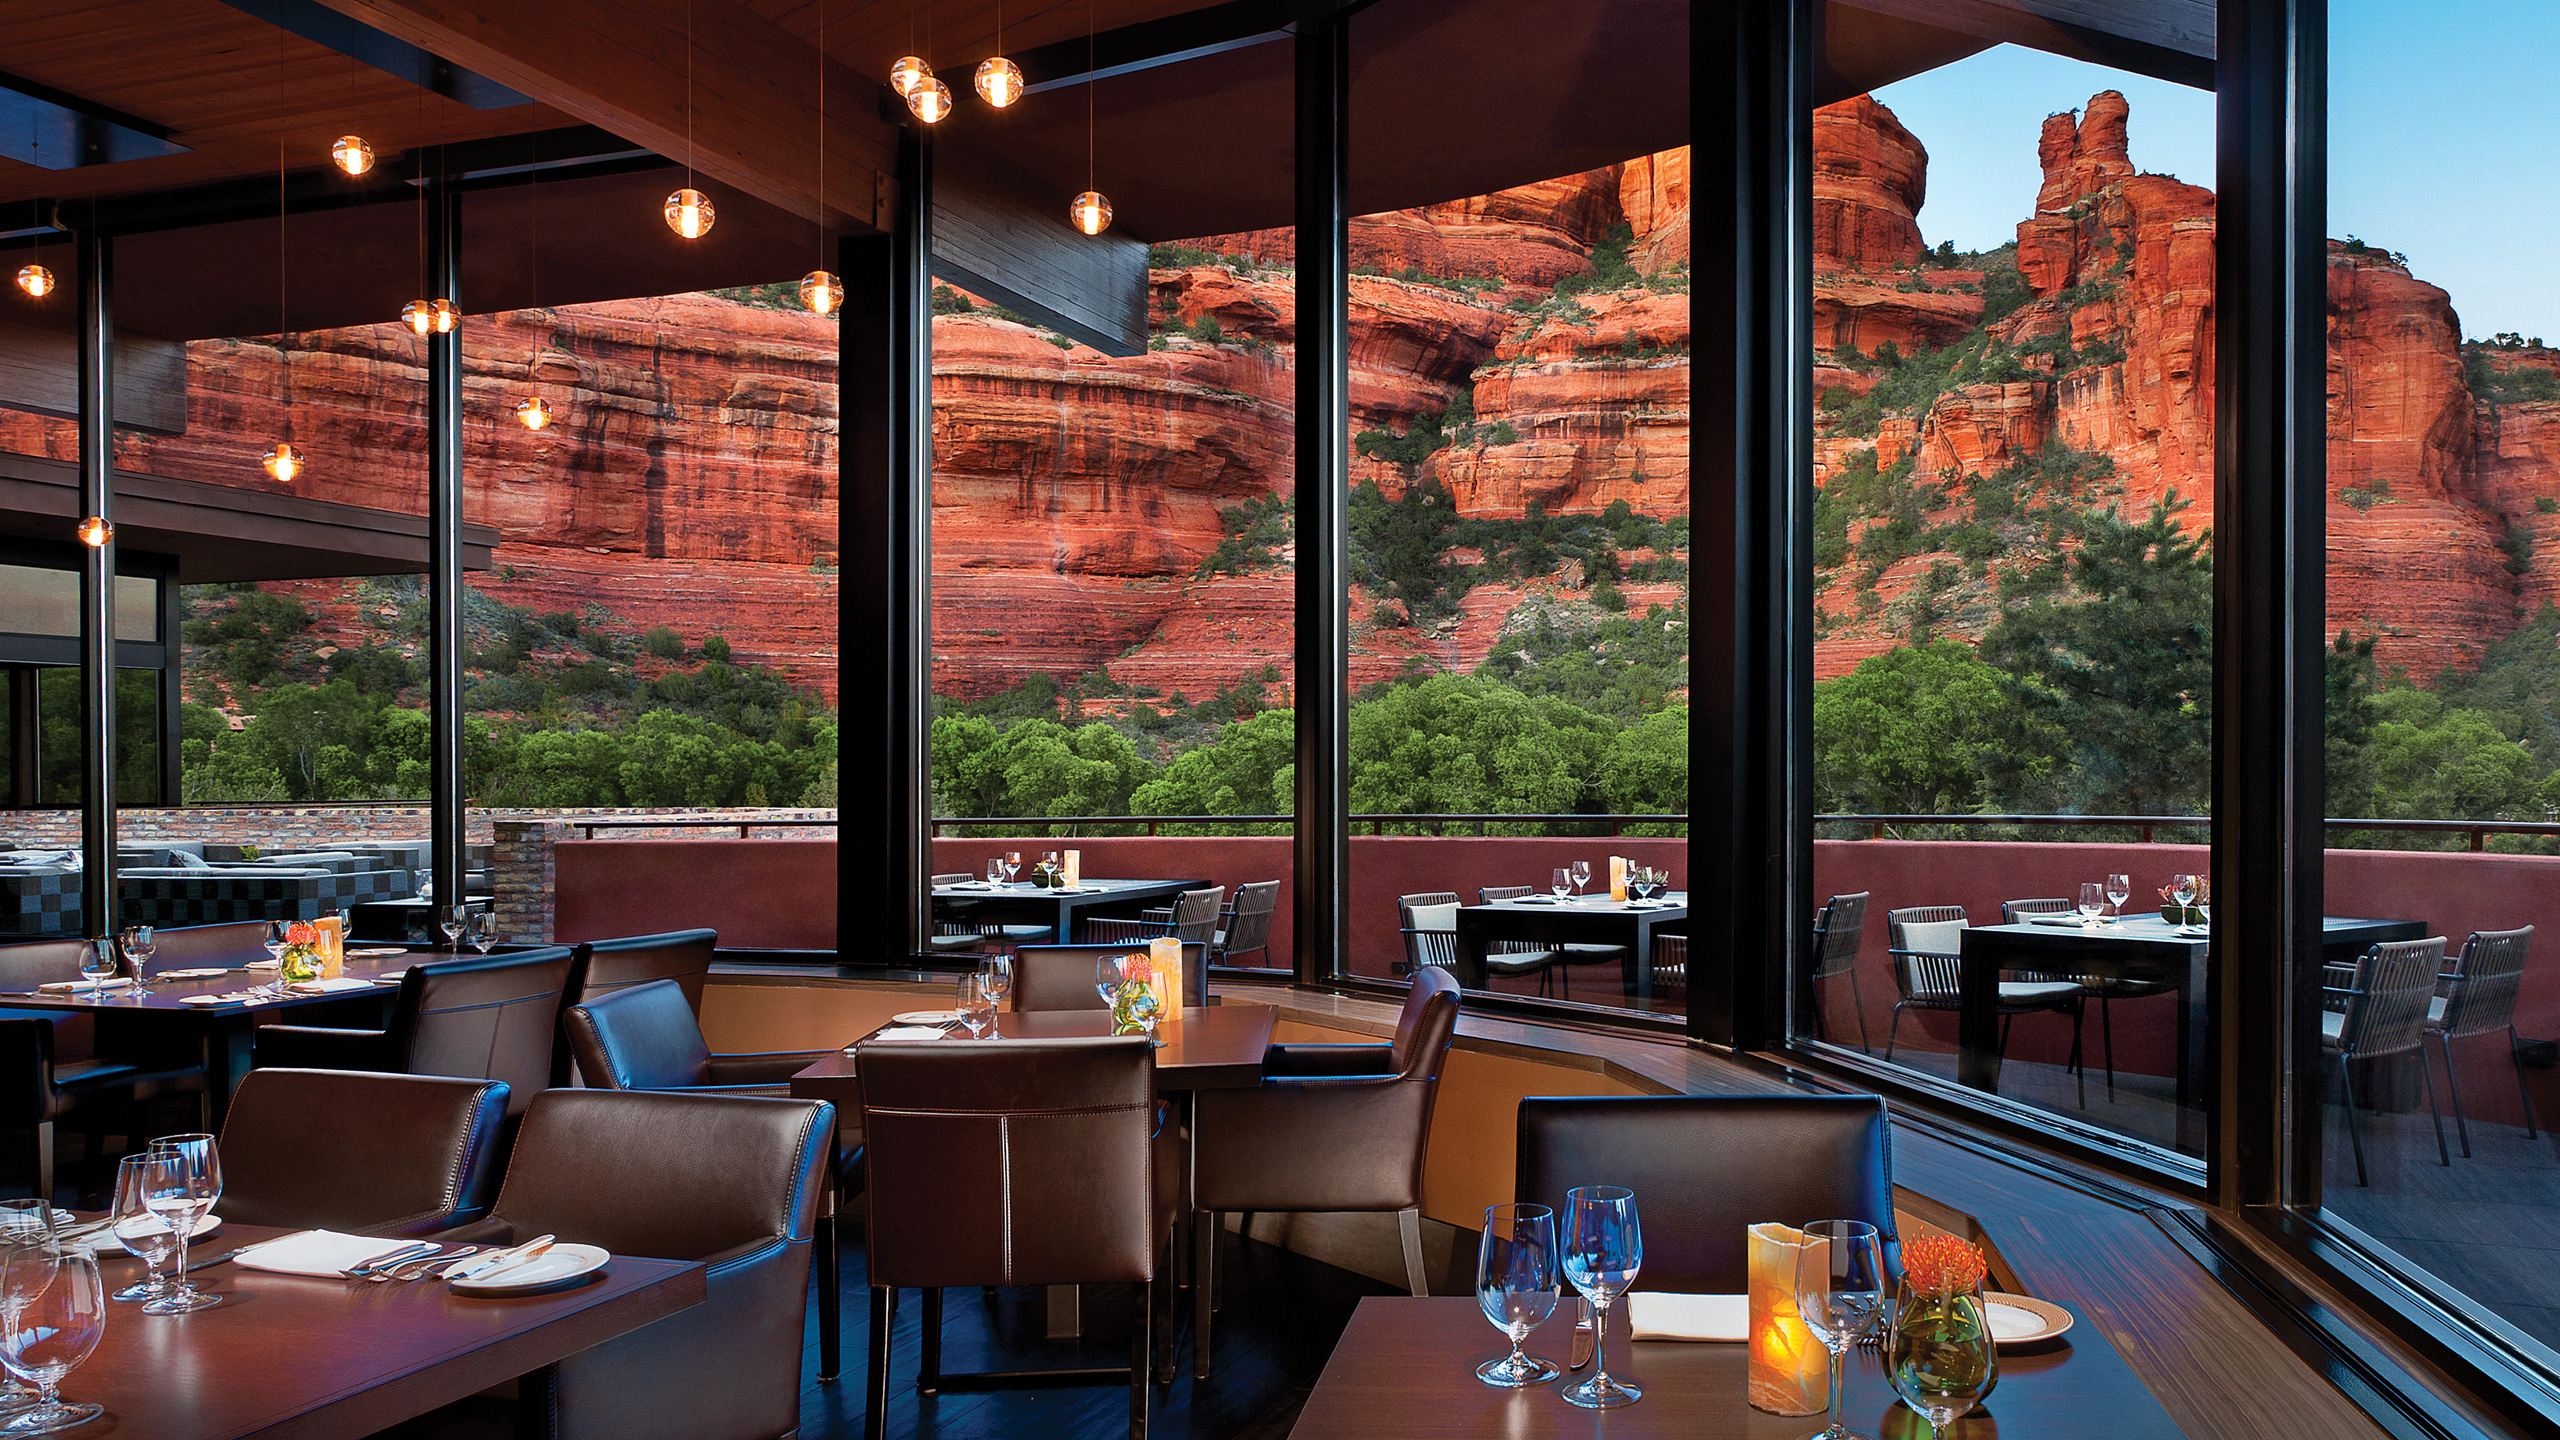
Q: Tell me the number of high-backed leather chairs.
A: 11